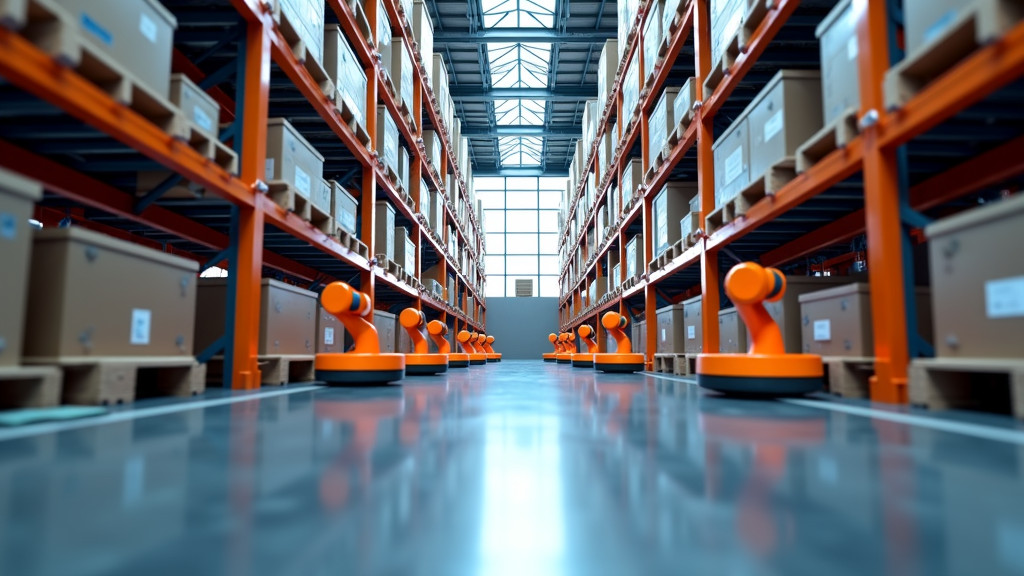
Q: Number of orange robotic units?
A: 13